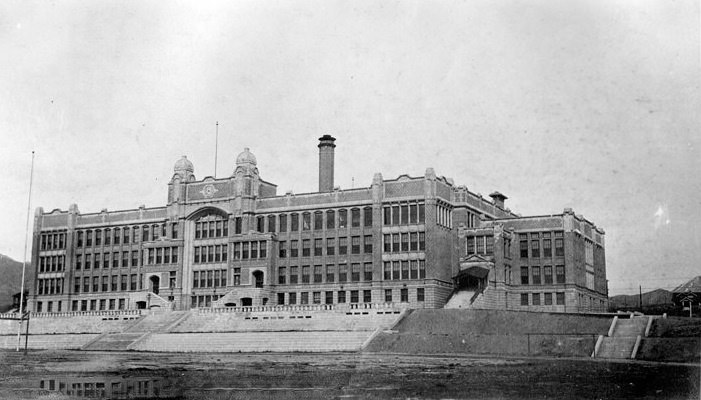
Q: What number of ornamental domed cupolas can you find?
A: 2